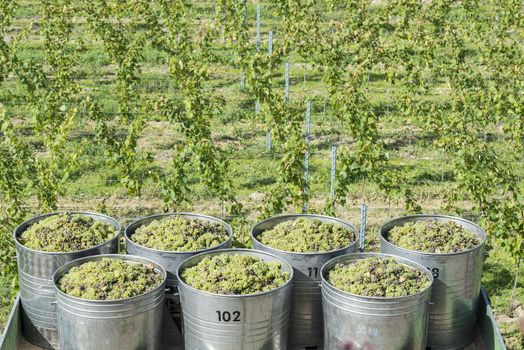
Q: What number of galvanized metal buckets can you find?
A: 7